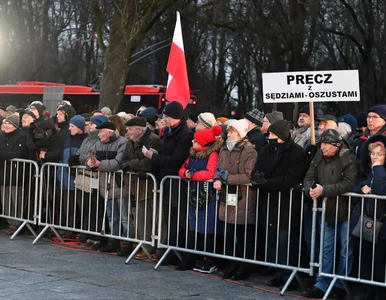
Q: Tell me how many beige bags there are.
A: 1